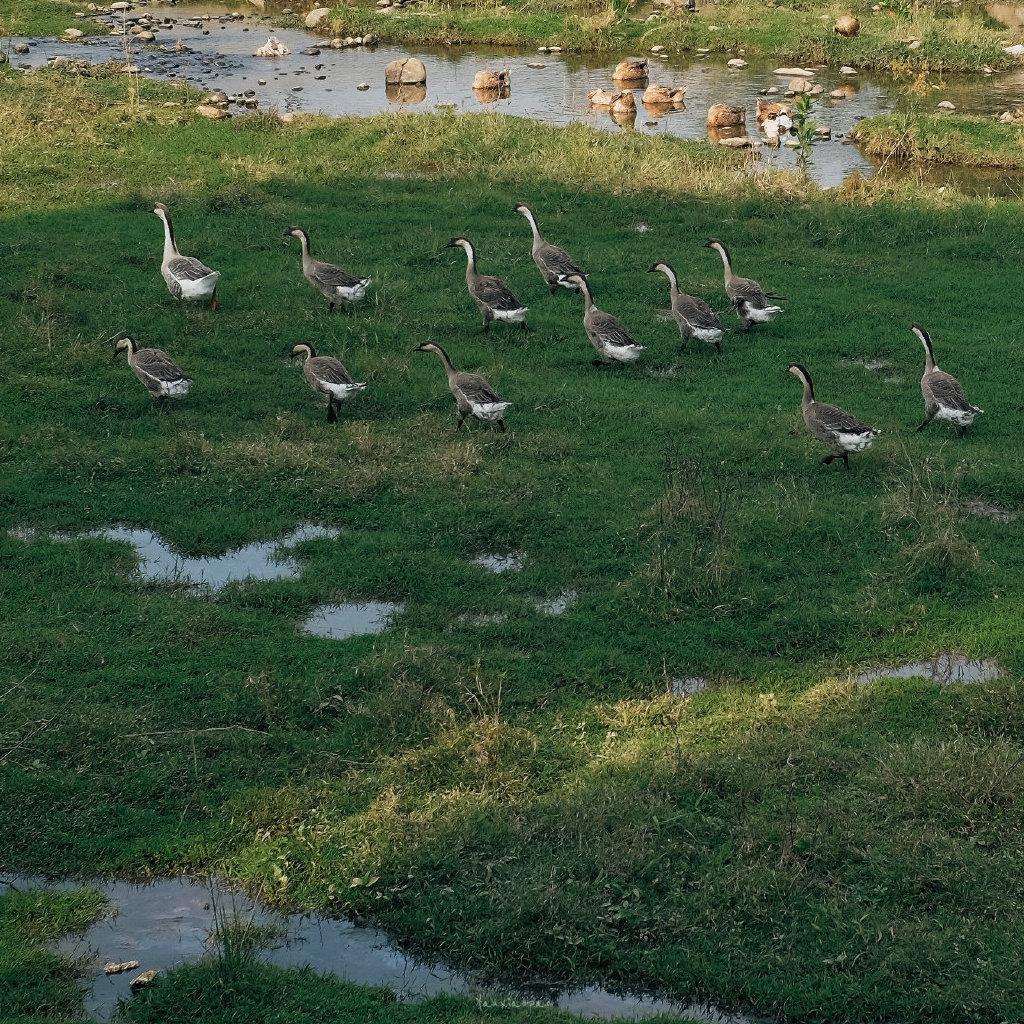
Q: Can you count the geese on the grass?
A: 12